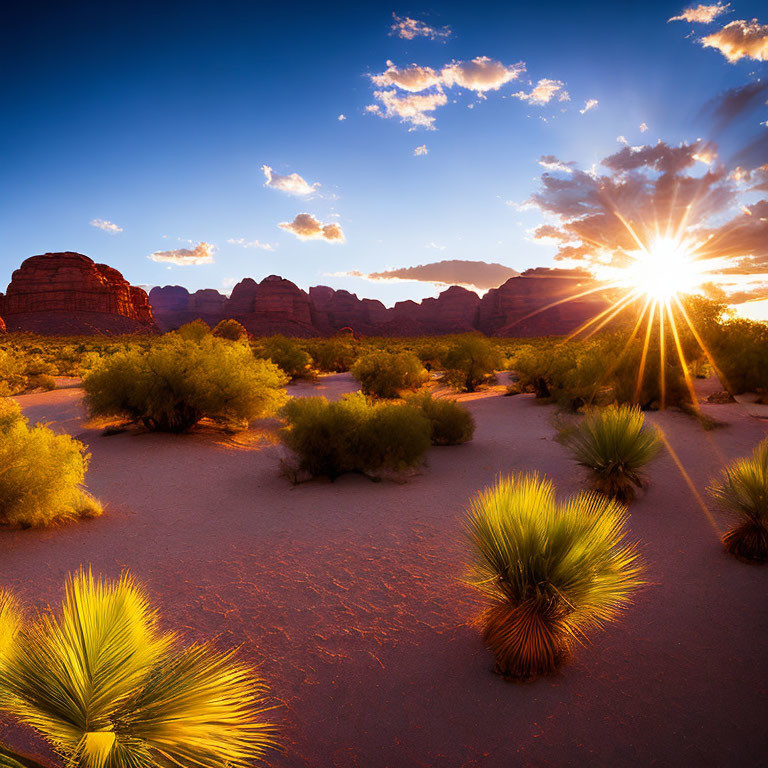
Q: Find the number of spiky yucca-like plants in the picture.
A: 4